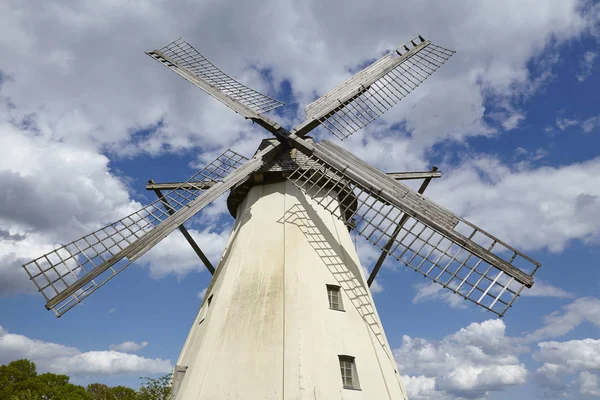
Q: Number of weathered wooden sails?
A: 4